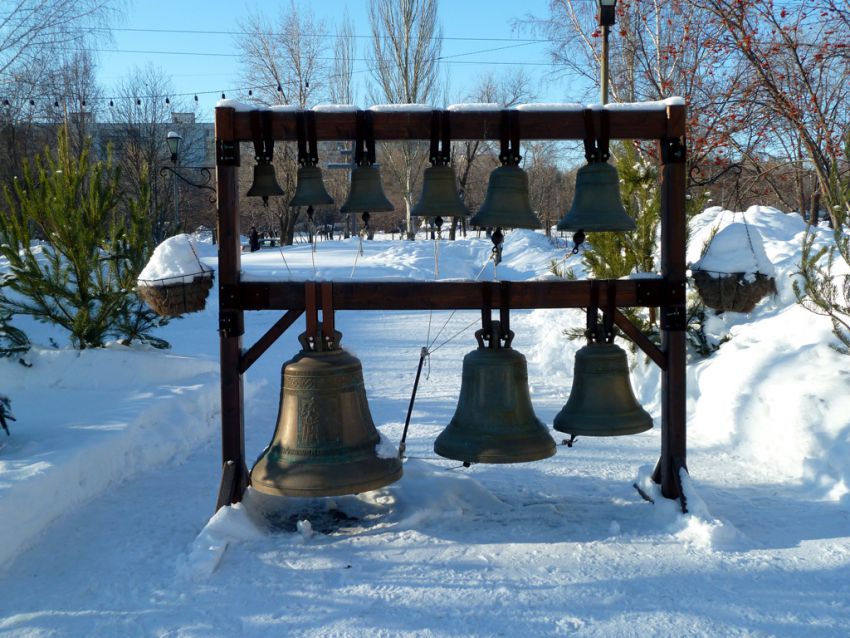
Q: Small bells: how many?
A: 6